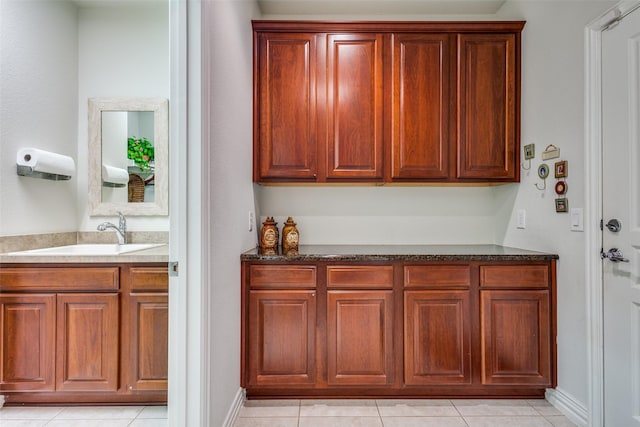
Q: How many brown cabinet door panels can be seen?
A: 11